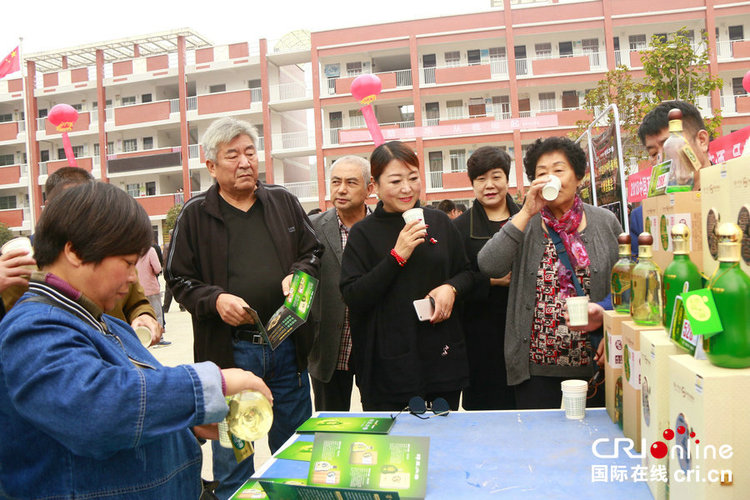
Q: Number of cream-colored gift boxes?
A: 4